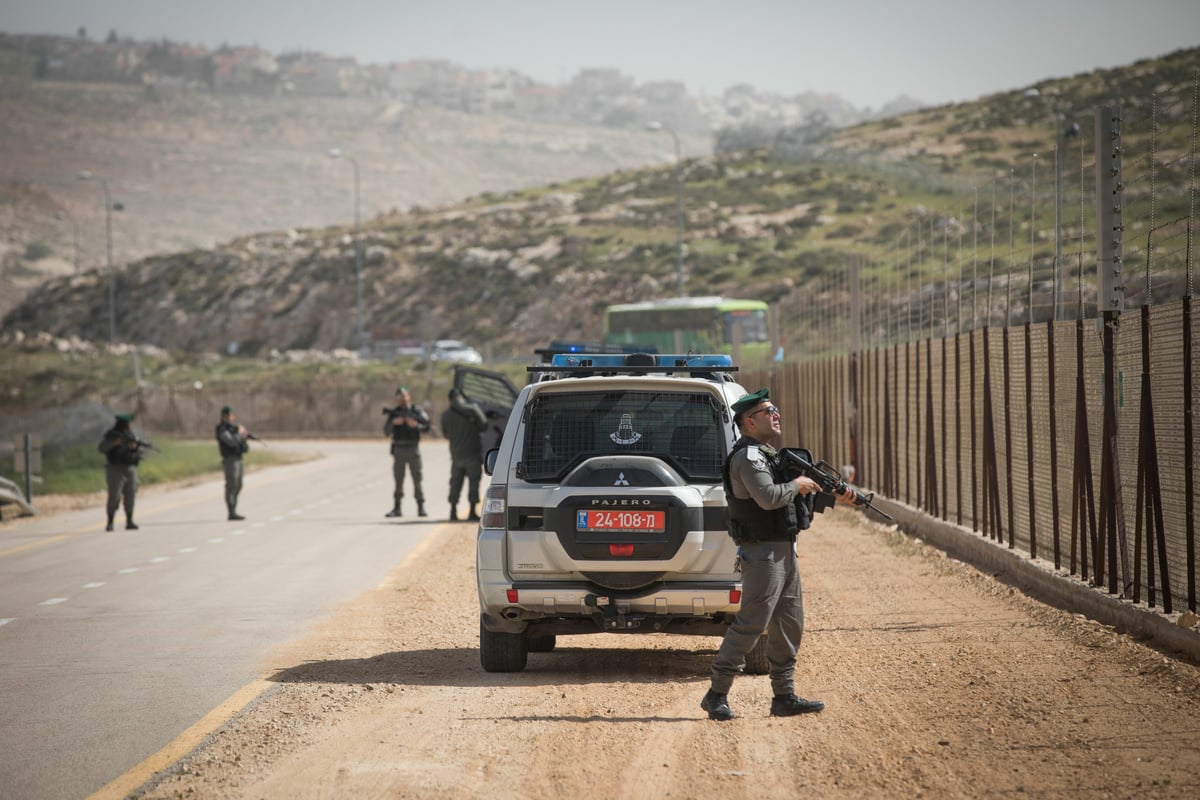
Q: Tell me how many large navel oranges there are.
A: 0